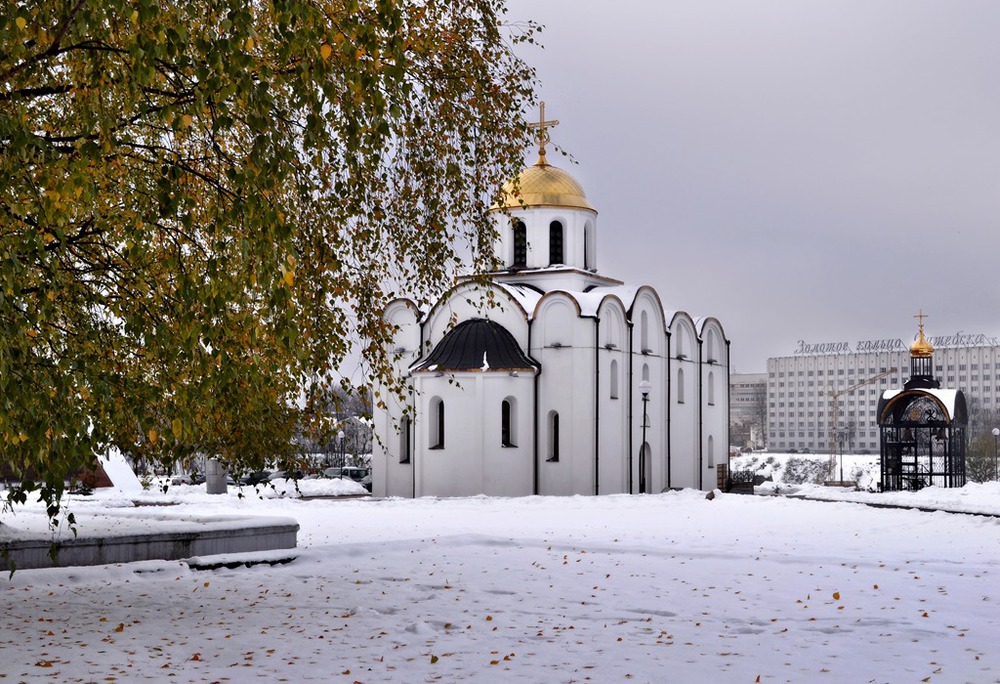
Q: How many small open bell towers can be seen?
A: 1